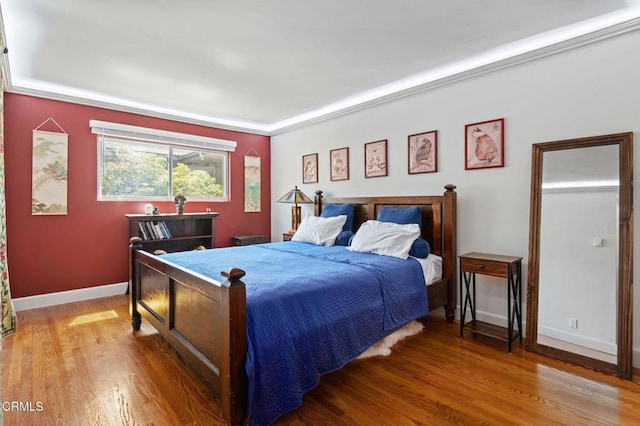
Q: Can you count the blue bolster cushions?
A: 2